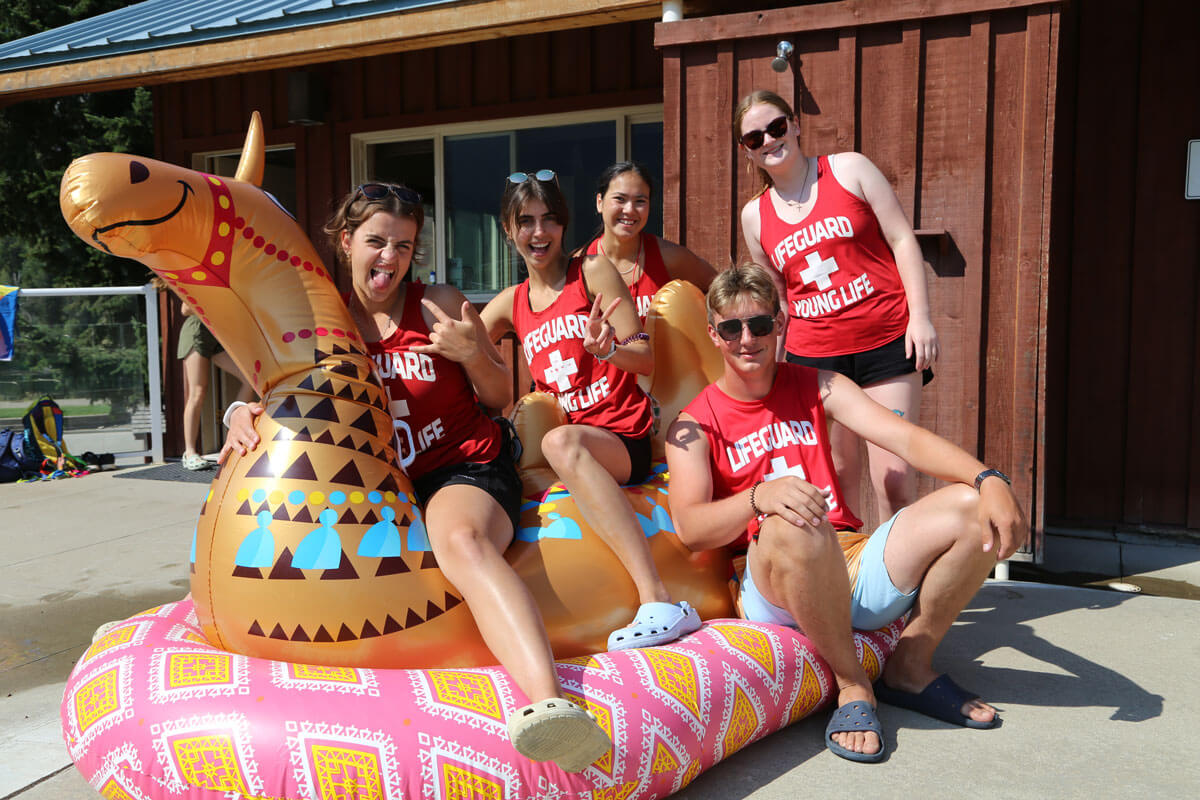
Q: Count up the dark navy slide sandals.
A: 2